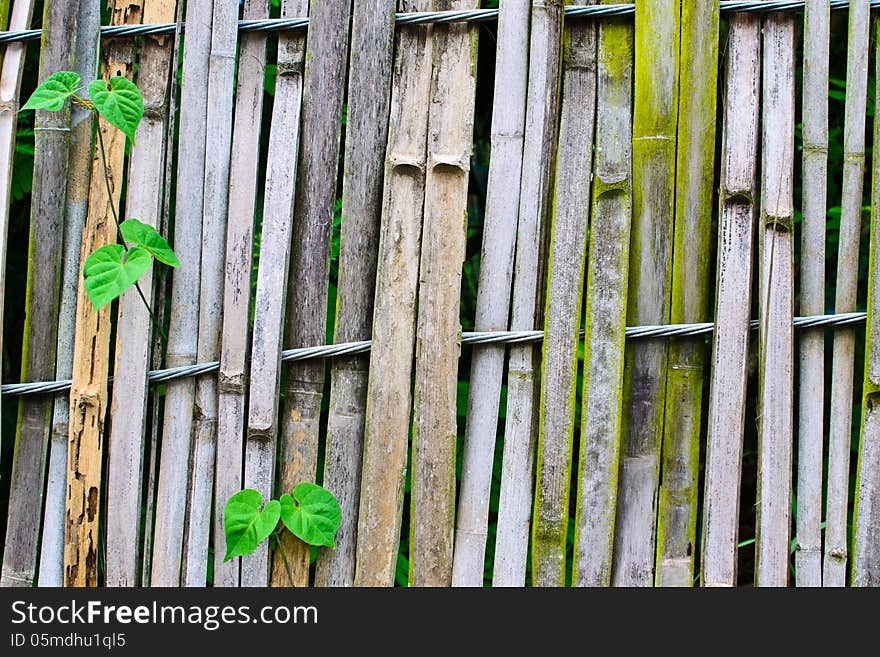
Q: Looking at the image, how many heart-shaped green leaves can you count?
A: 6